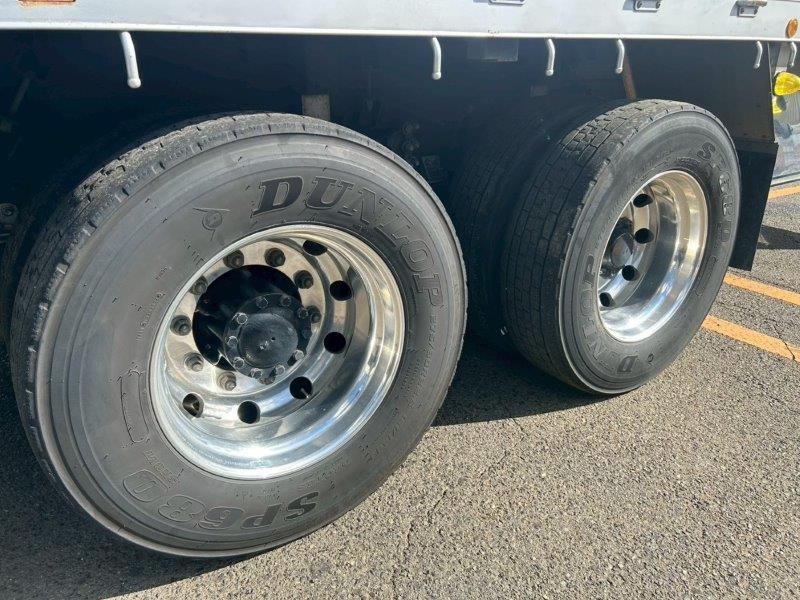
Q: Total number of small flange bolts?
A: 10